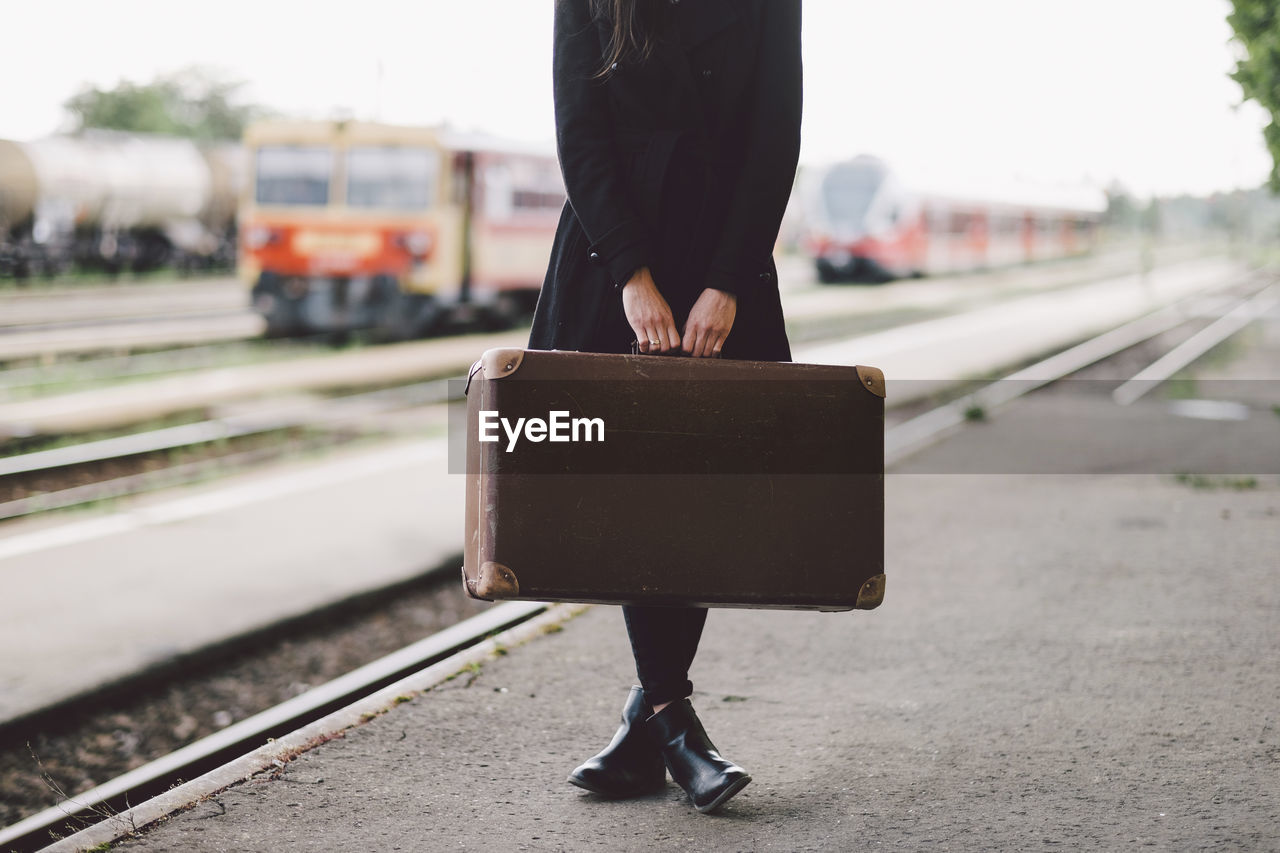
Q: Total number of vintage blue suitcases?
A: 0